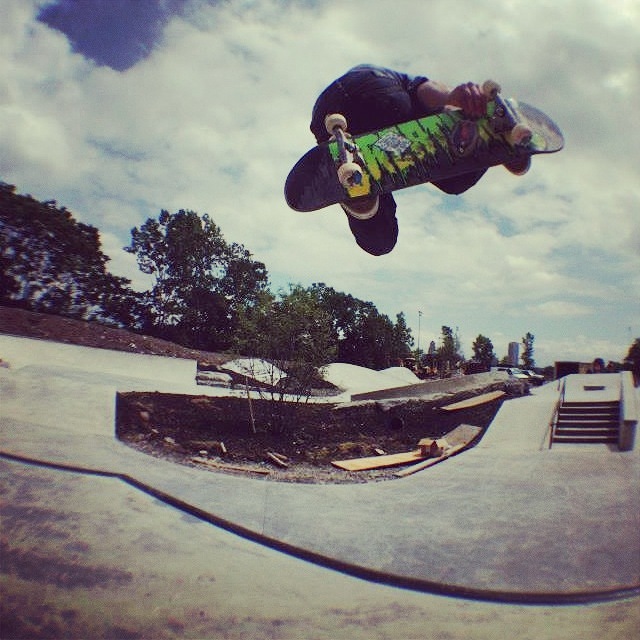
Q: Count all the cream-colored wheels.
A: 4